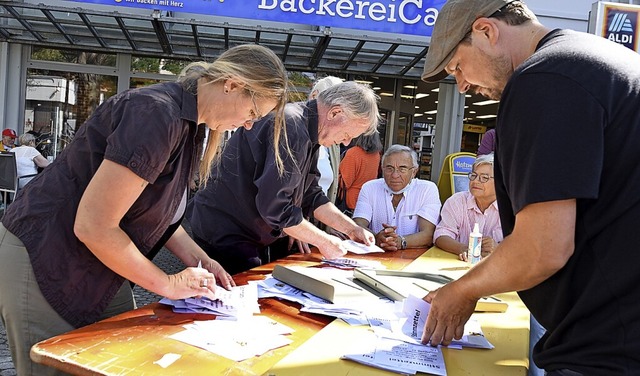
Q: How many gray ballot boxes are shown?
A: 2